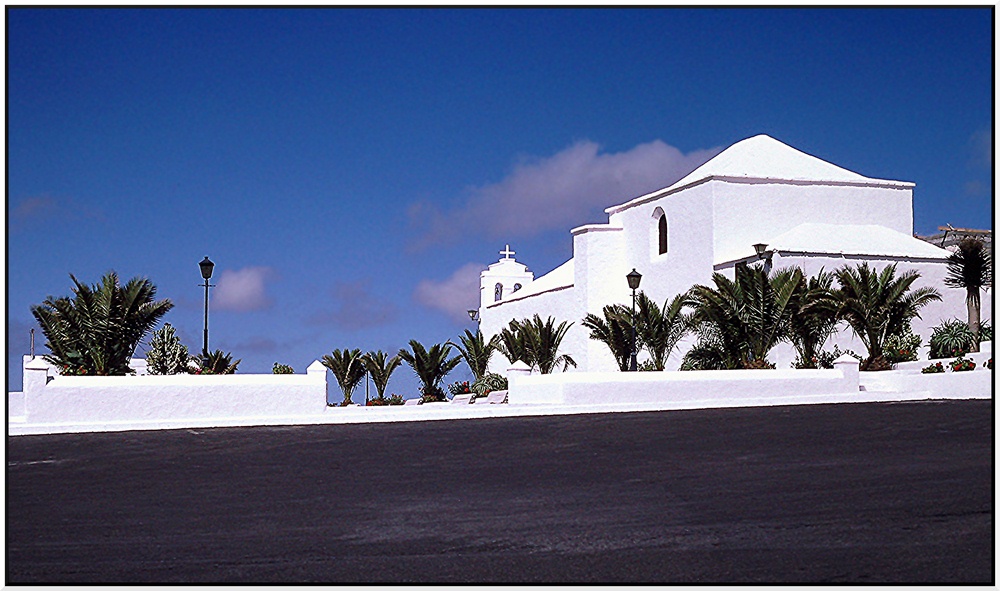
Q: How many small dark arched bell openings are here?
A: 2